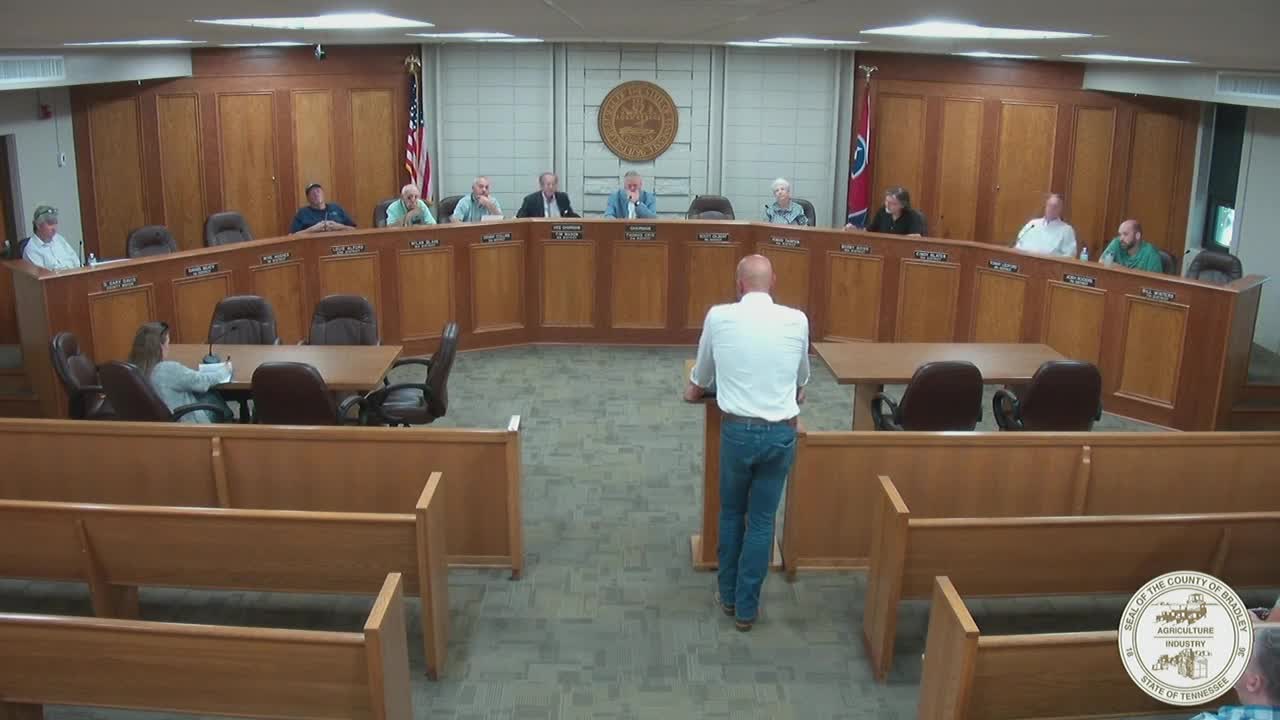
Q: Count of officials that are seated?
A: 10